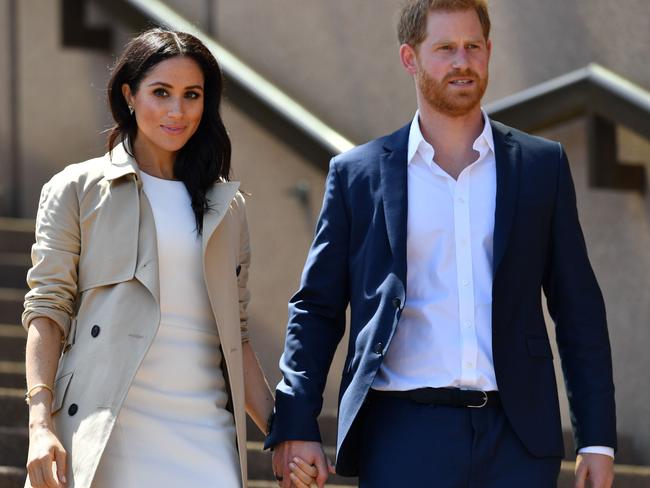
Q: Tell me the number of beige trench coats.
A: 1